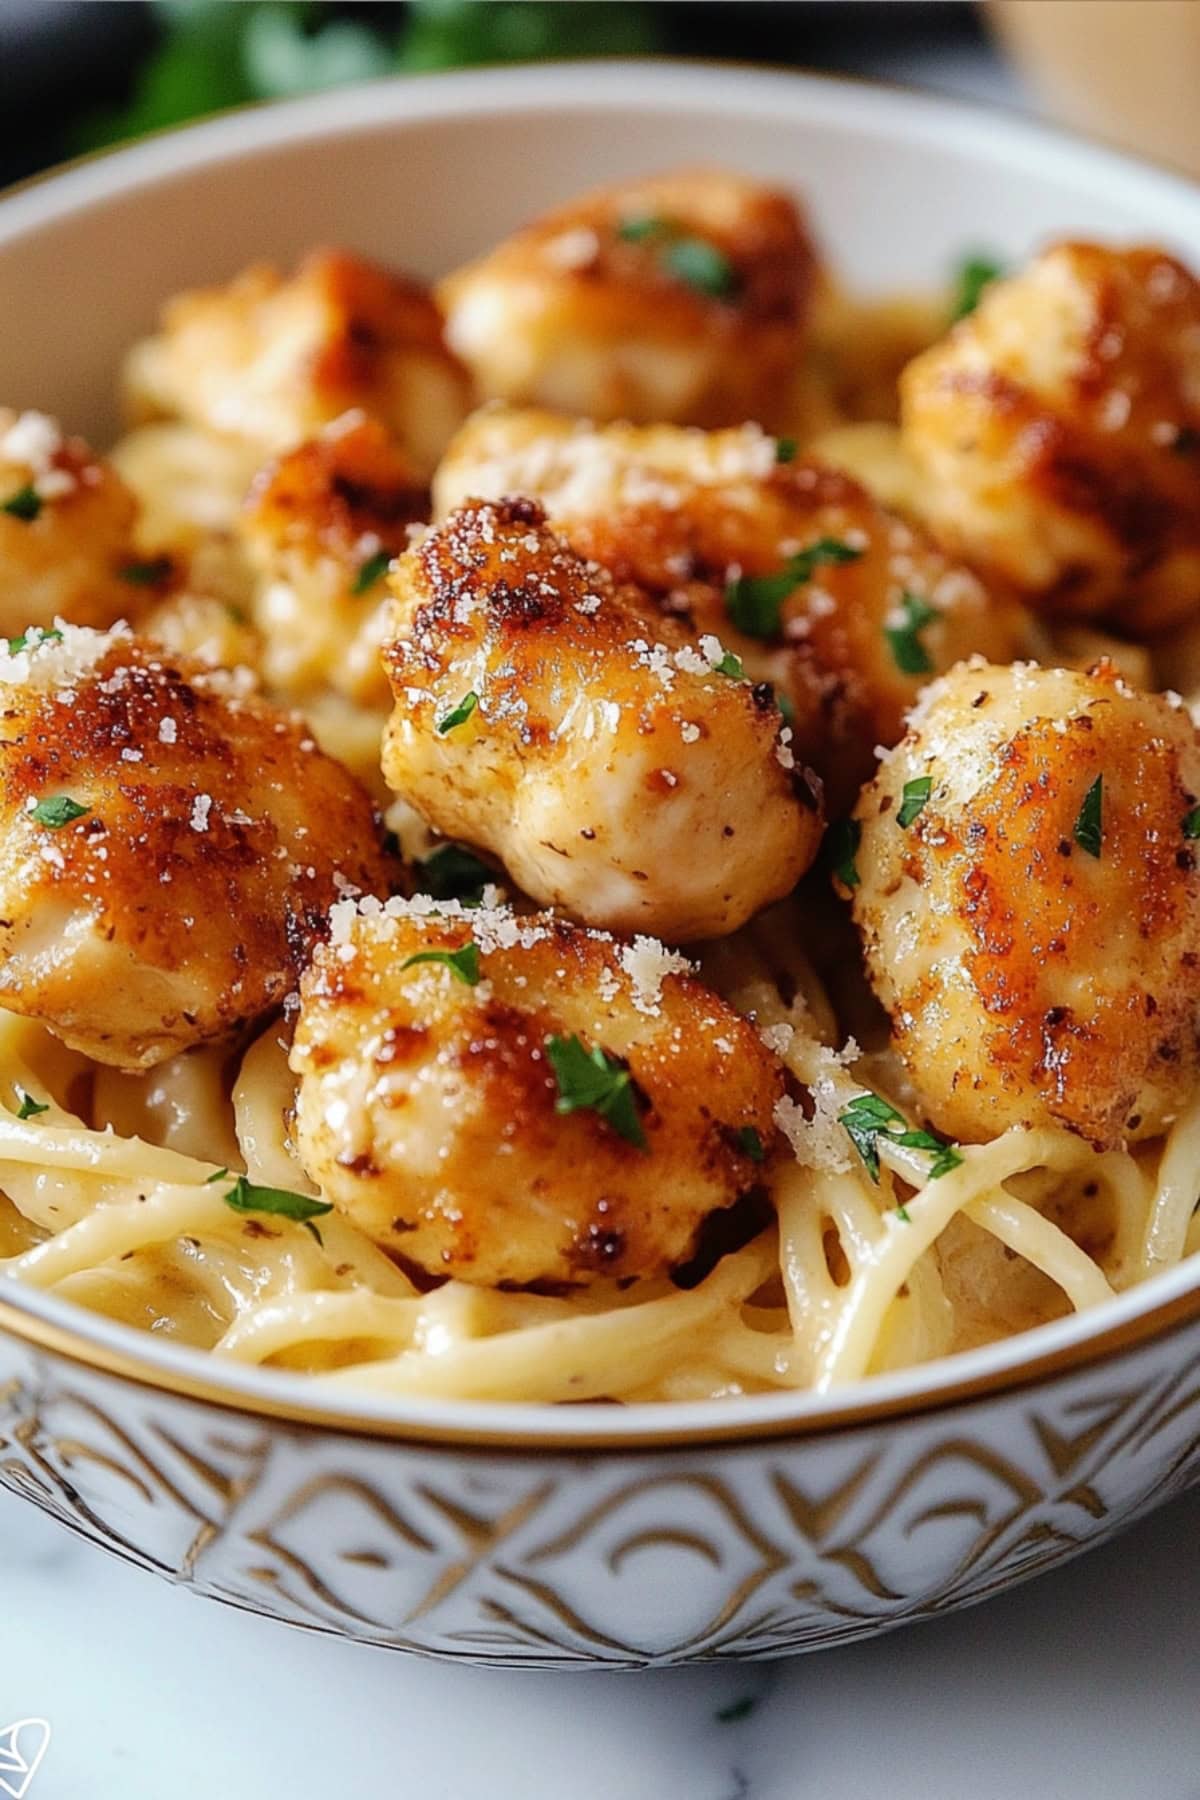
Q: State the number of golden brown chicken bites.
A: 10